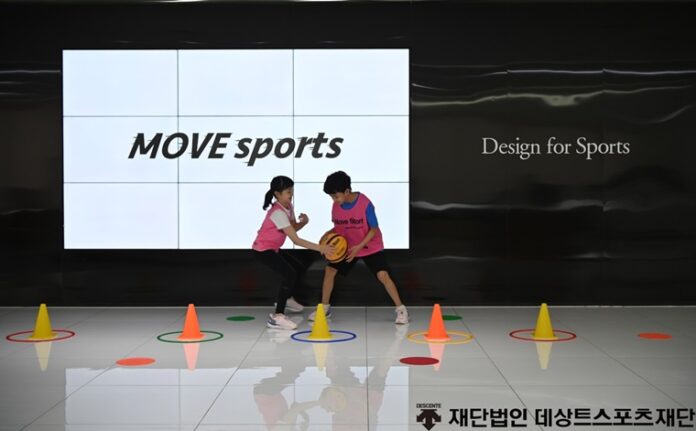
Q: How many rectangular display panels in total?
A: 9